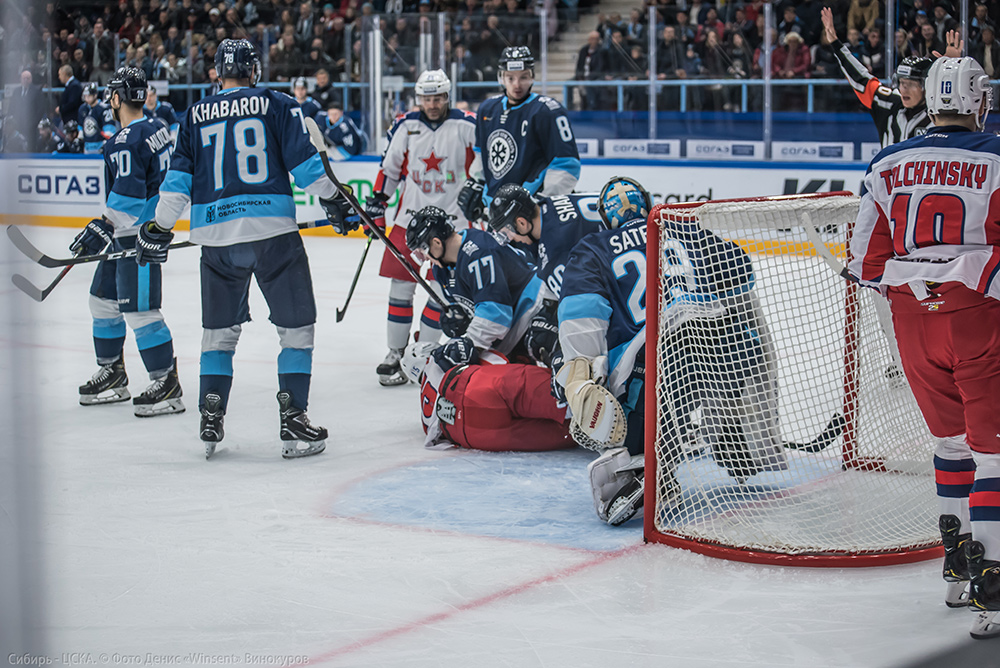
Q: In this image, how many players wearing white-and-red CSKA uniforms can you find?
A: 3